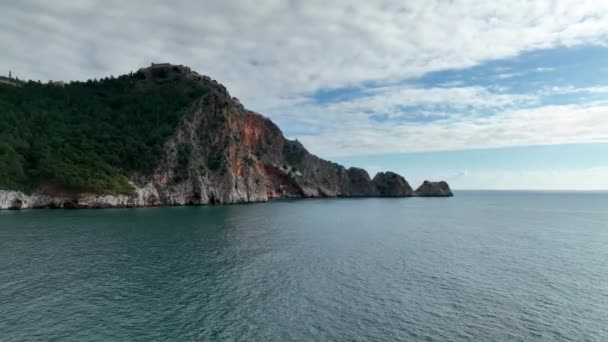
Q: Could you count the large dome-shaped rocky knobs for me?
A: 3